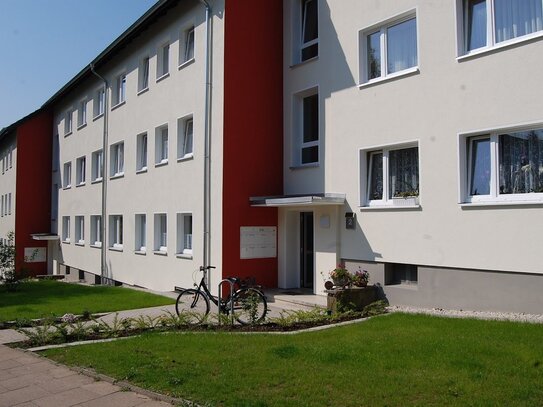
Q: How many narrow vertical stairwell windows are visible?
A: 2